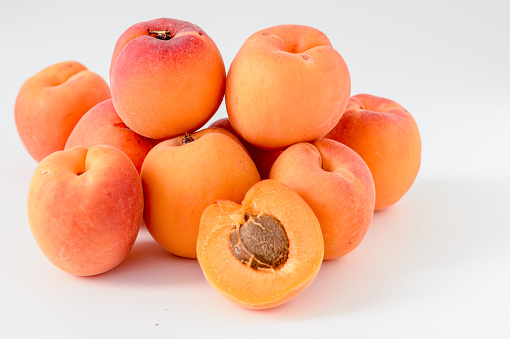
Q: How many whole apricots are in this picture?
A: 9